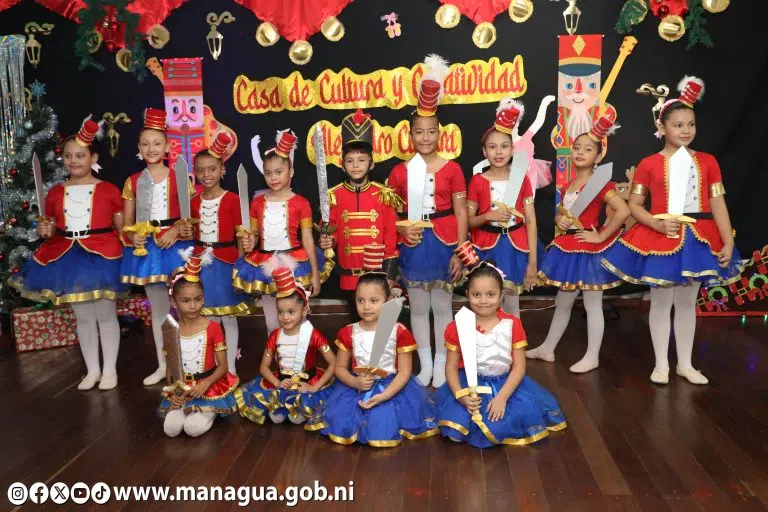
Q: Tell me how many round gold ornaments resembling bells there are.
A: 12